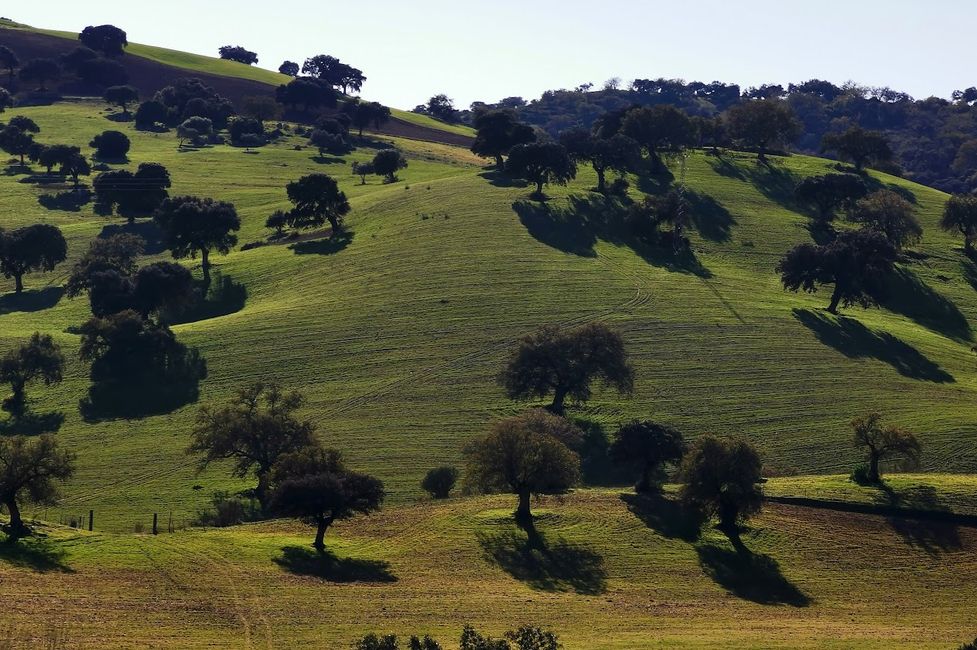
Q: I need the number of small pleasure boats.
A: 0